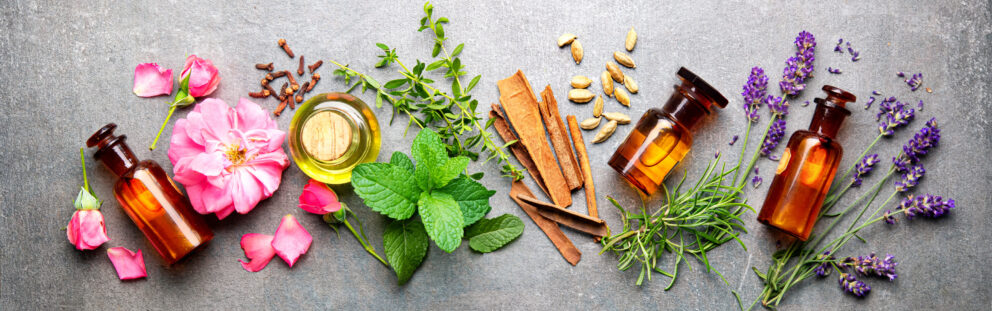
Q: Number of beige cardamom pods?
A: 14